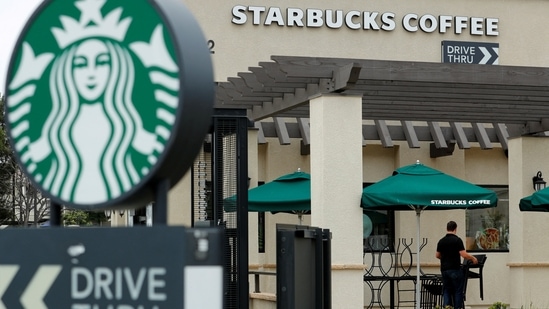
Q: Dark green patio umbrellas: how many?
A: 3